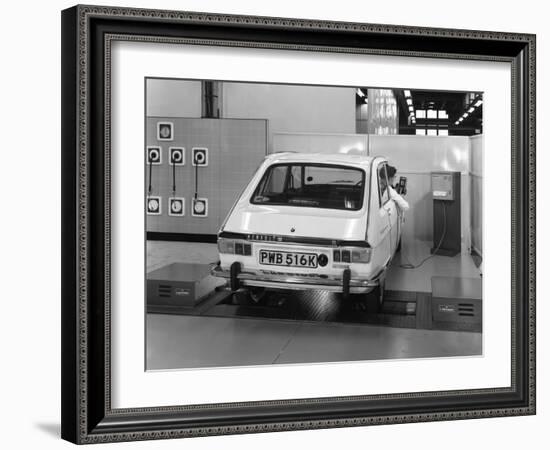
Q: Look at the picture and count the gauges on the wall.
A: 7